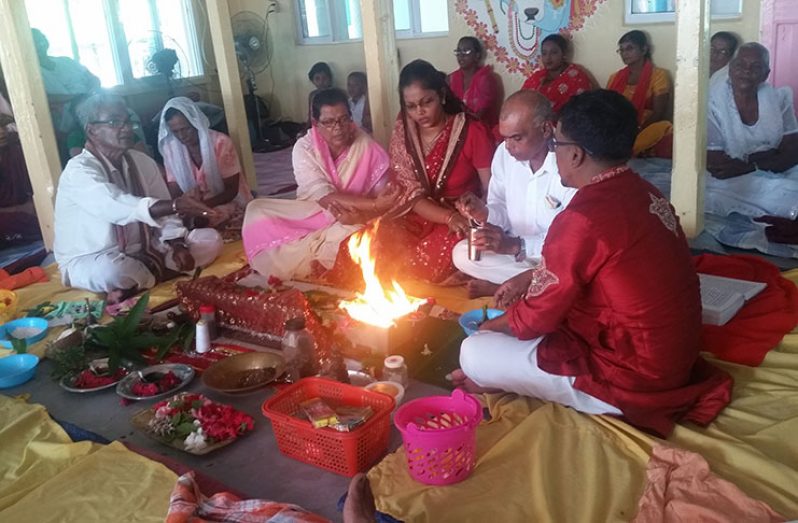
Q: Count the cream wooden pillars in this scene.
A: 4